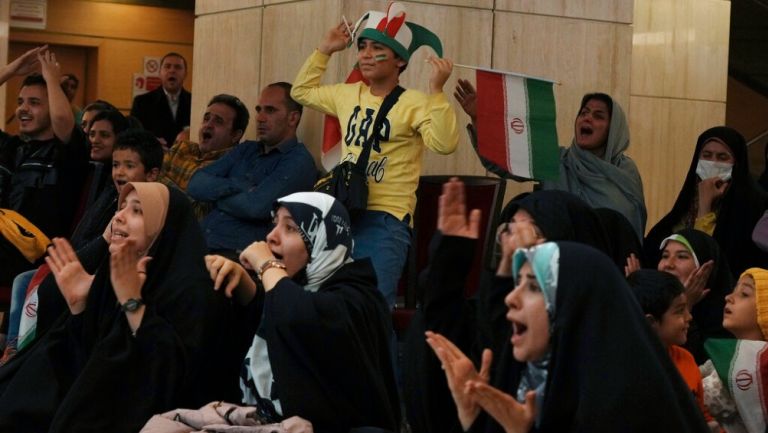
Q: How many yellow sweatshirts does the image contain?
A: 1